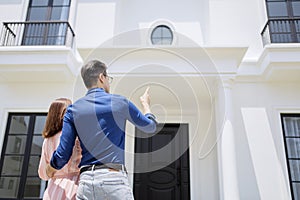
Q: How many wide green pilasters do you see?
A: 0